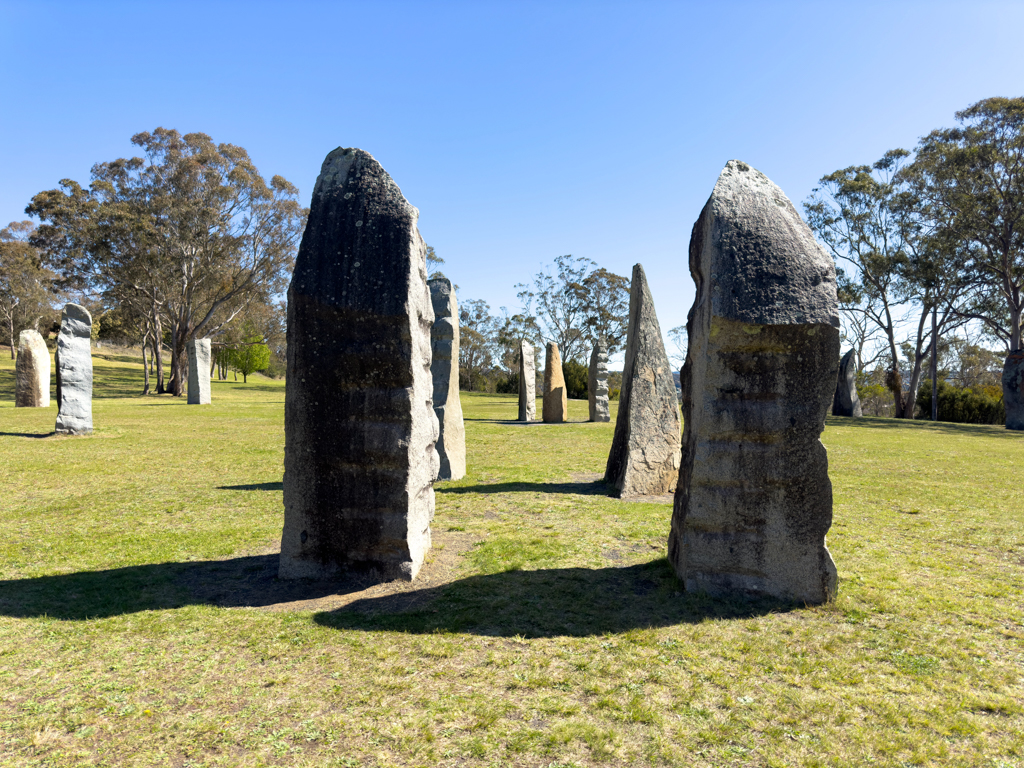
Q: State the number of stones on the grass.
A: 12